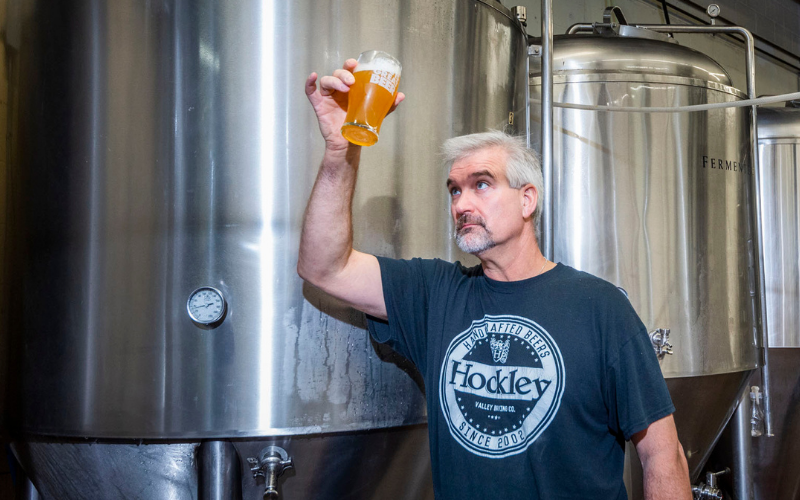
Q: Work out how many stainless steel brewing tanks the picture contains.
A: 3